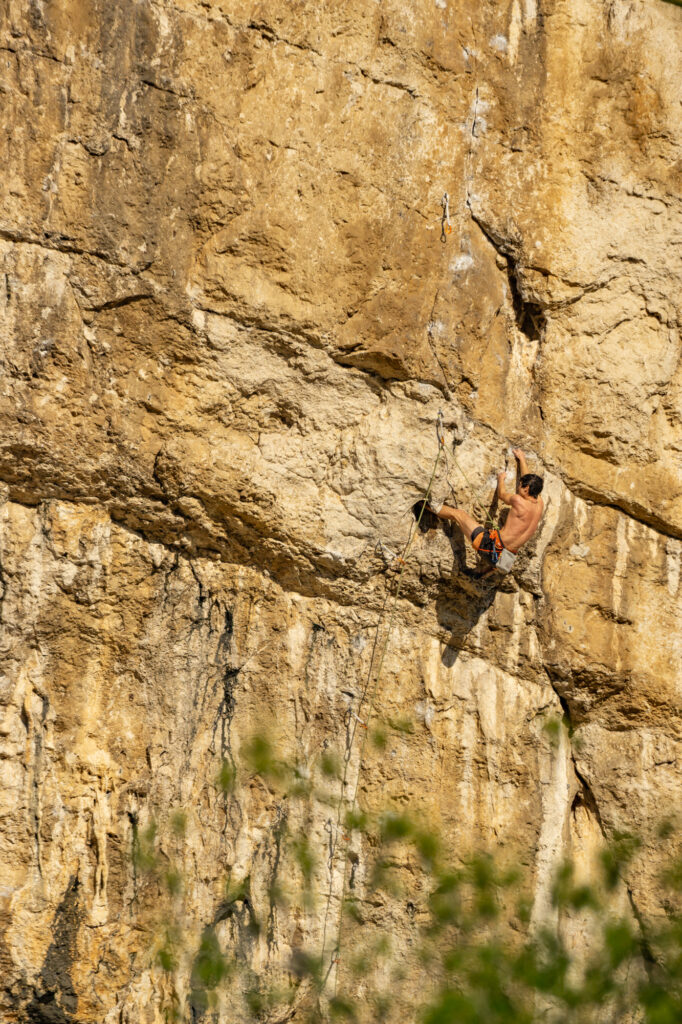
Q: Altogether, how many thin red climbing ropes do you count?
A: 0